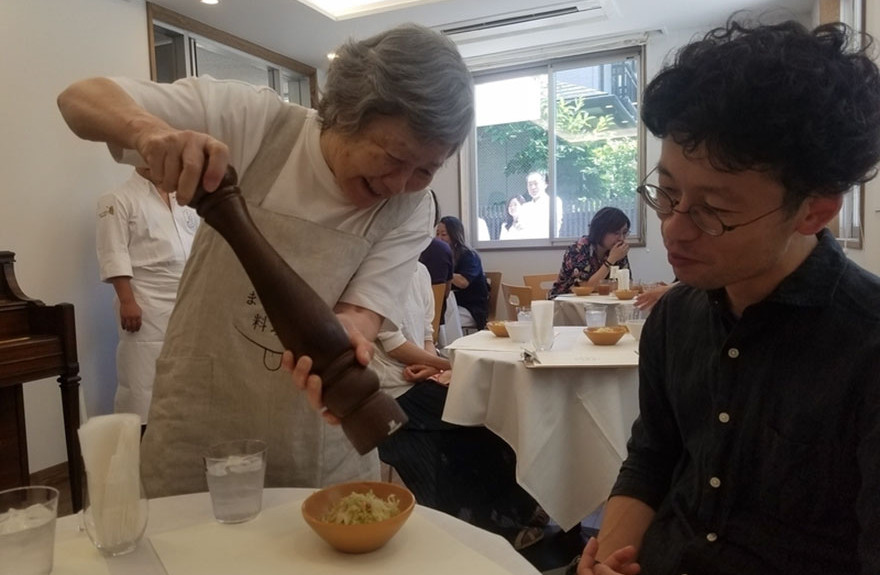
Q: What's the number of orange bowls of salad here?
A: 5